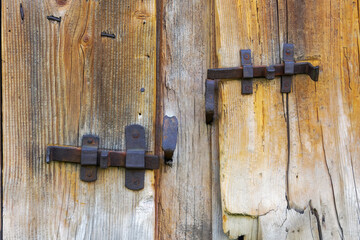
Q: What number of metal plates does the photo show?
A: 4